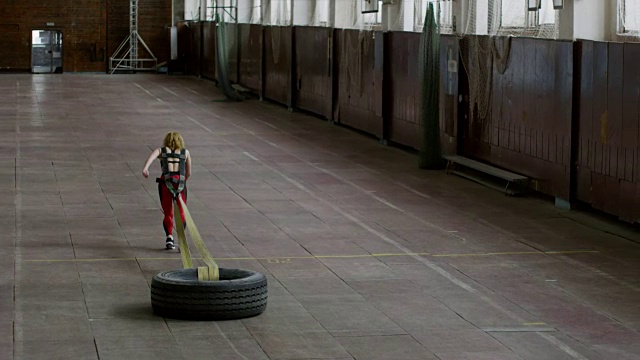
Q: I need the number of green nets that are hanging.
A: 2